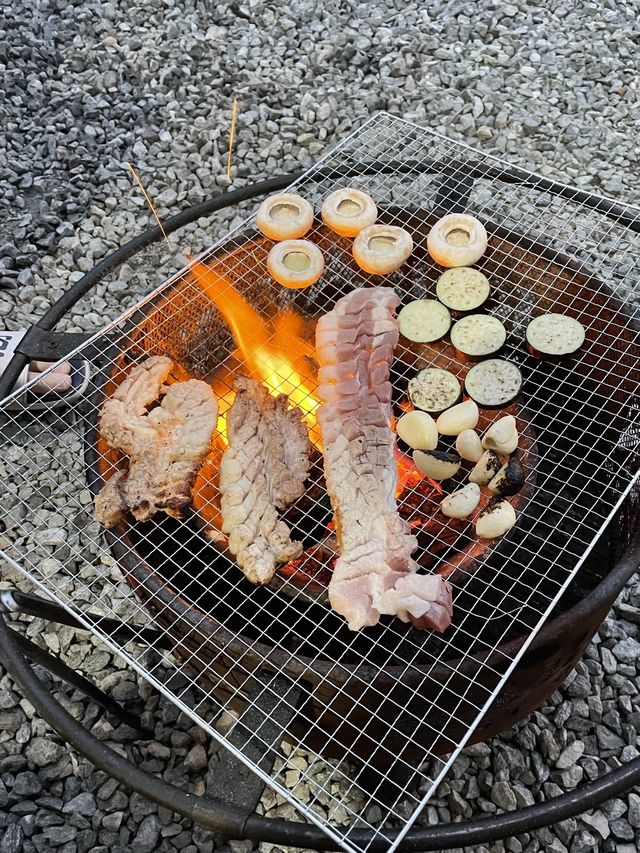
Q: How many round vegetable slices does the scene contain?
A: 6